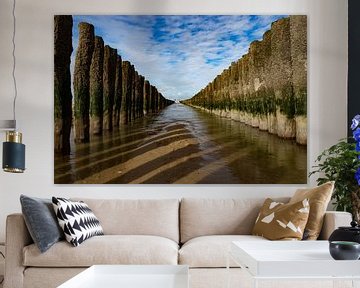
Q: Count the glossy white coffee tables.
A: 2